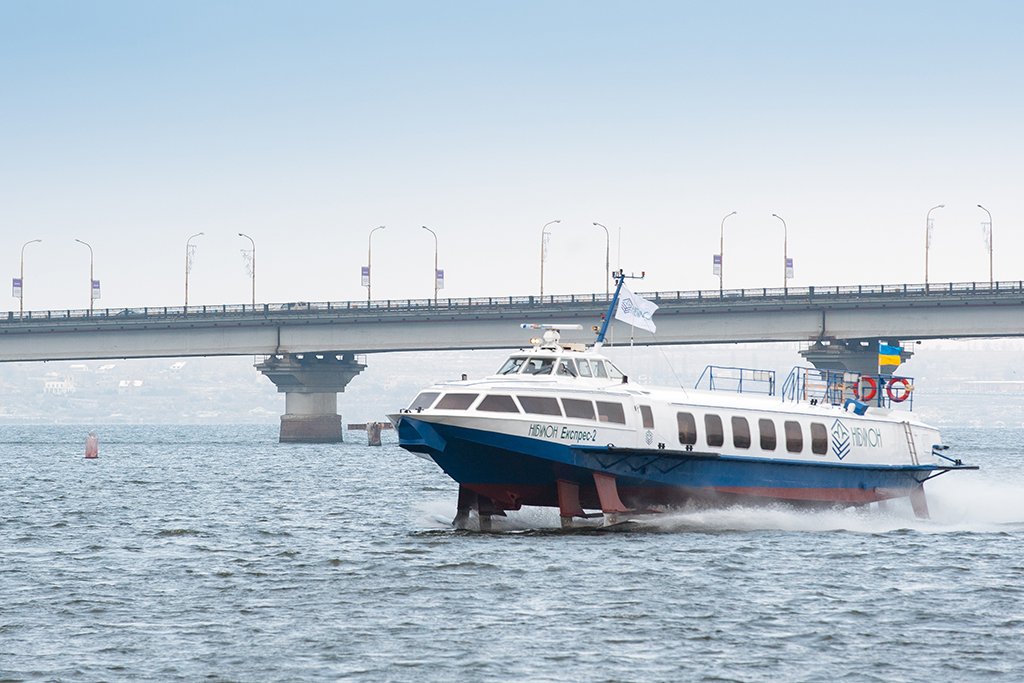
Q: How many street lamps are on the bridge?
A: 12